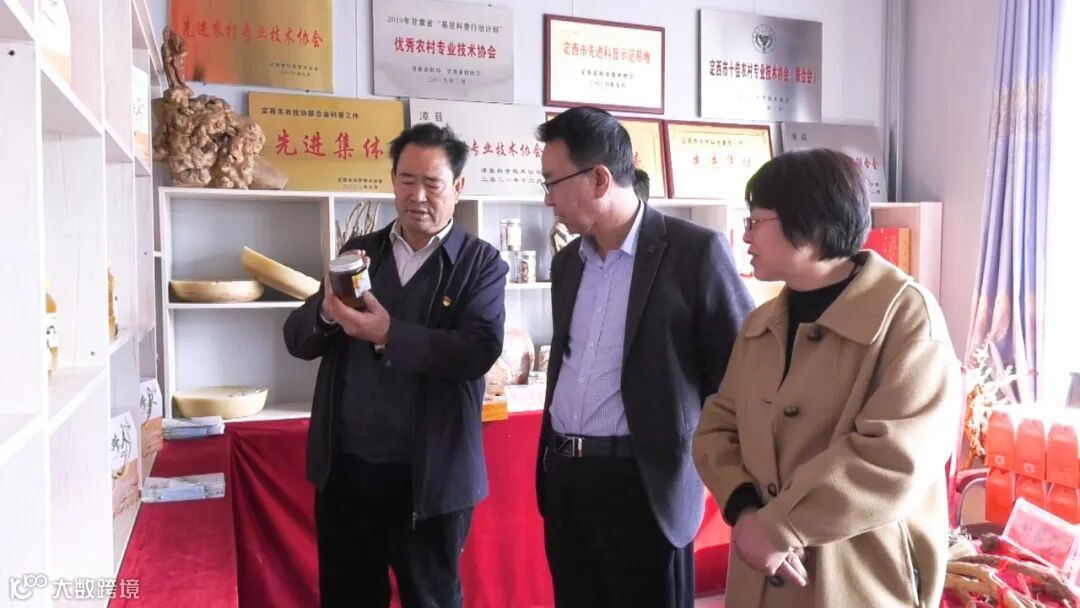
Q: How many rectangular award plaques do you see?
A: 9